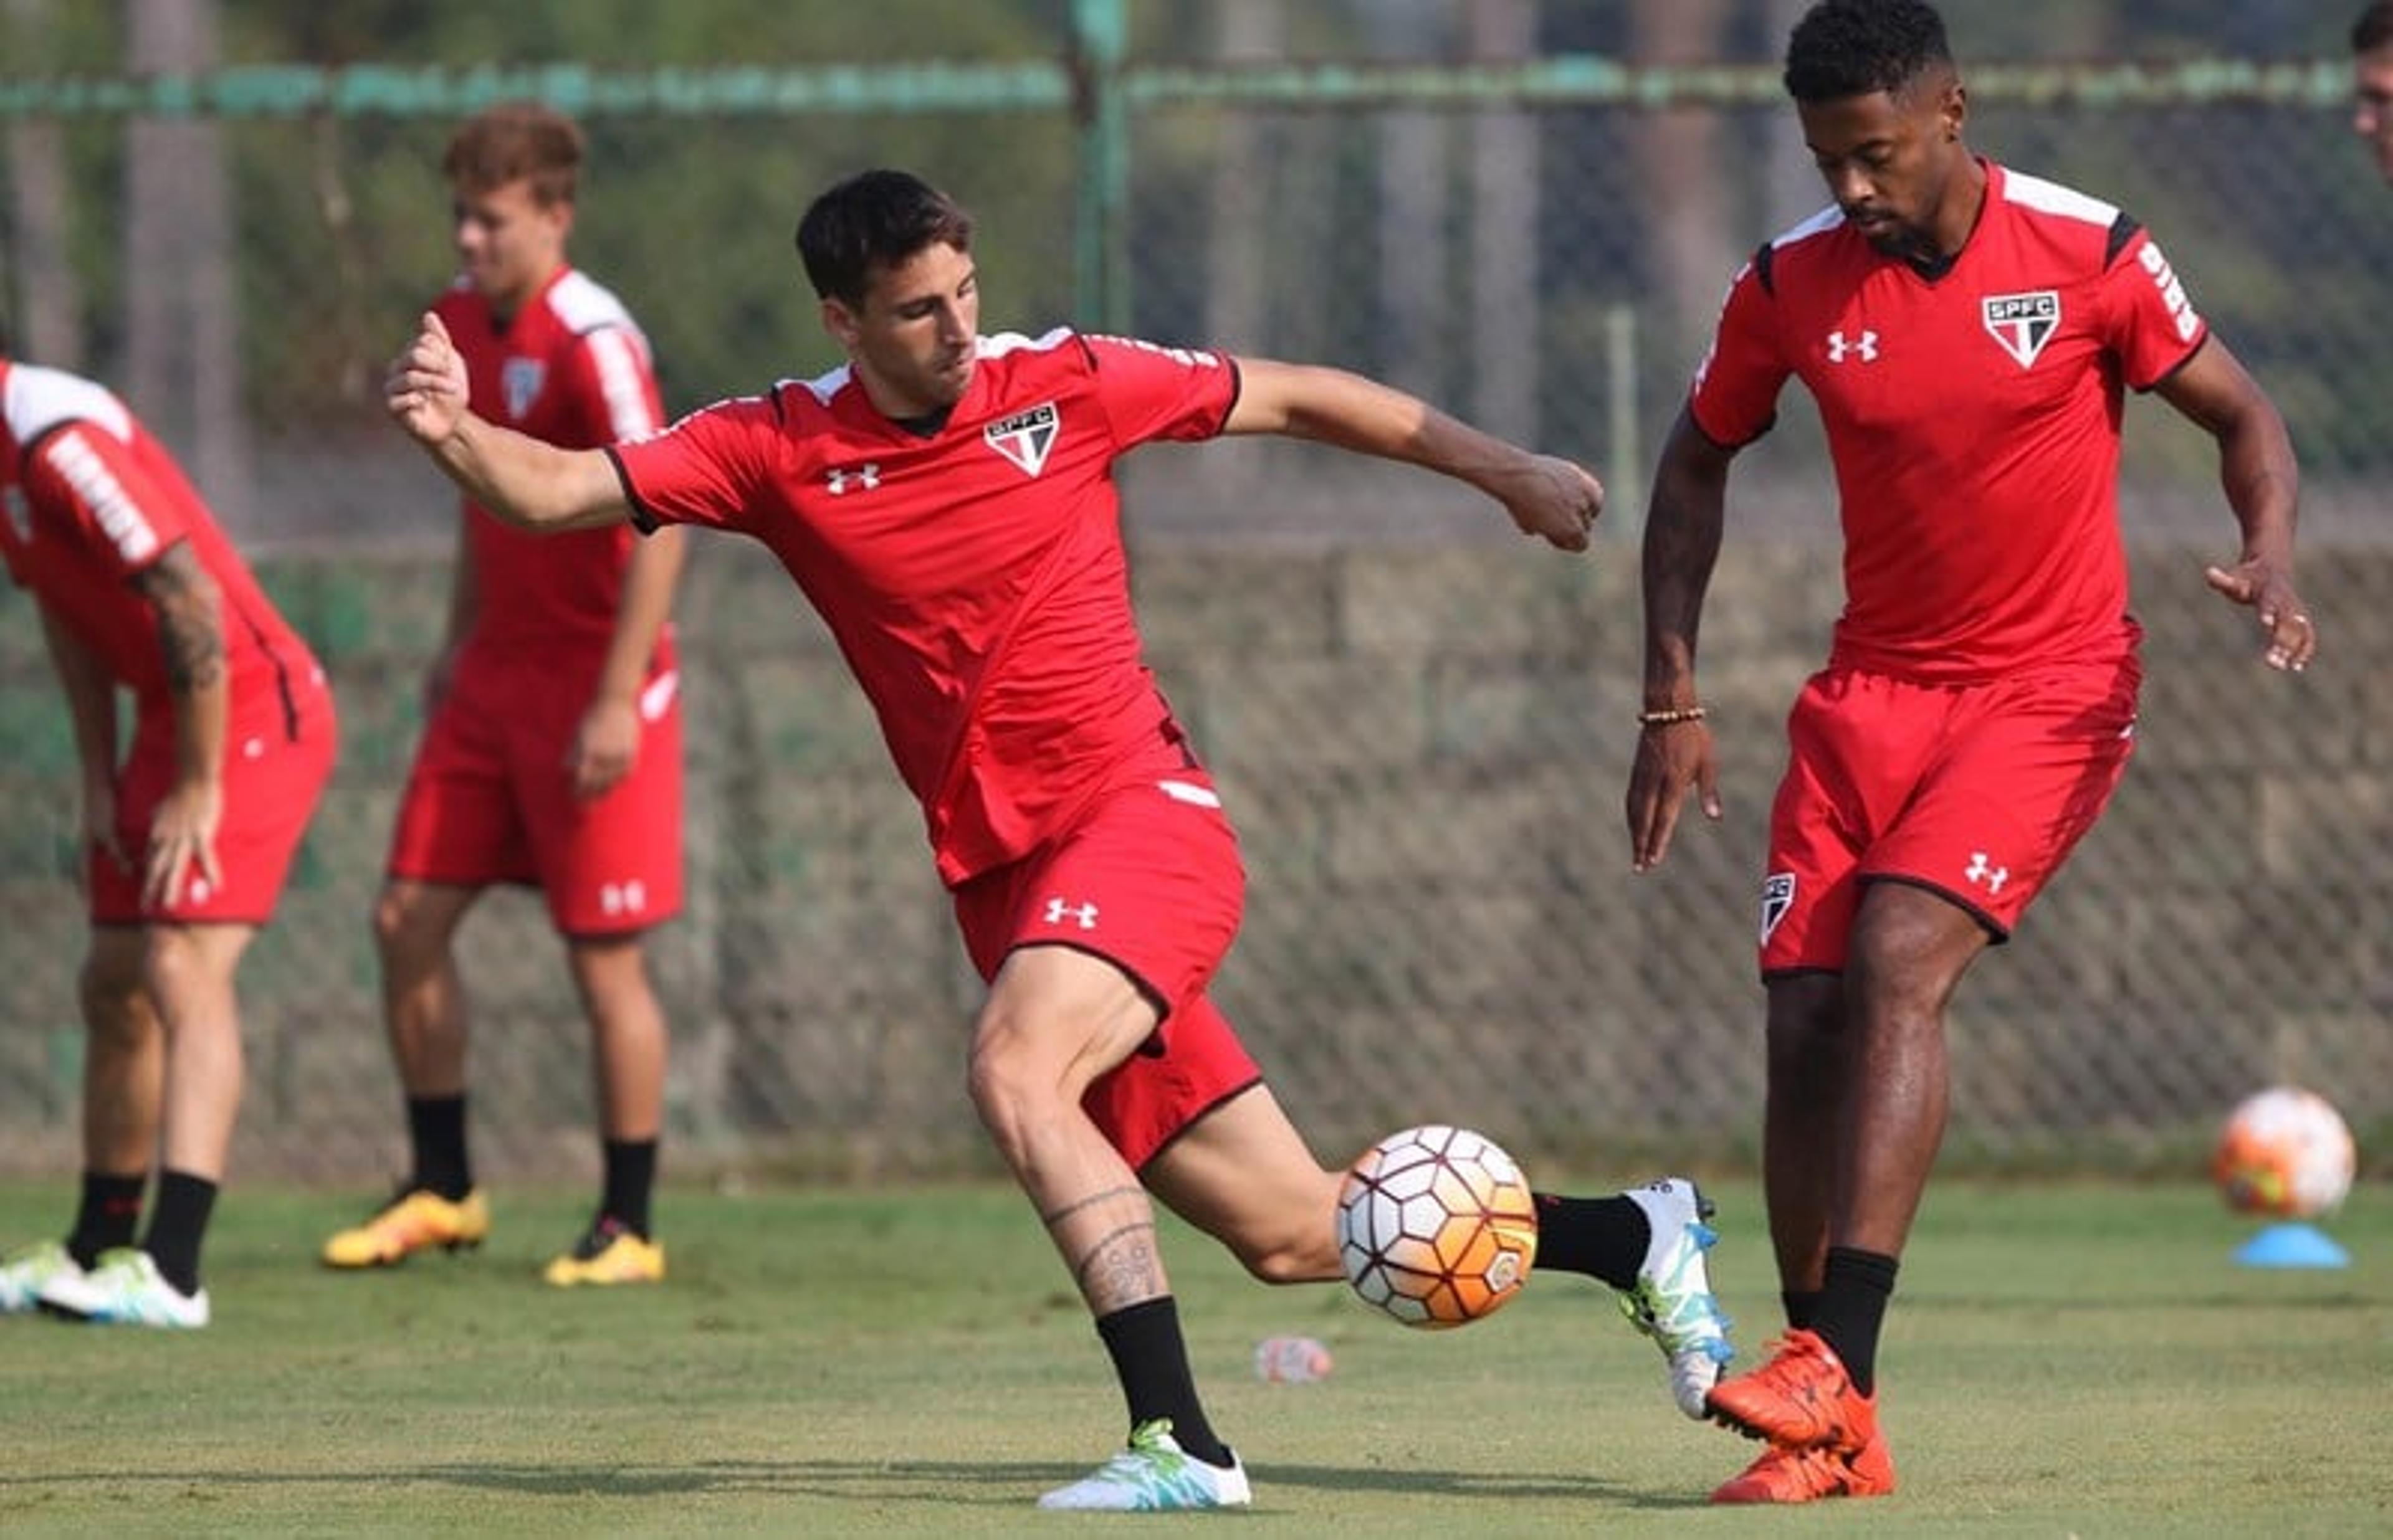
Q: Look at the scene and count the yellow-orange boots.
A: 2